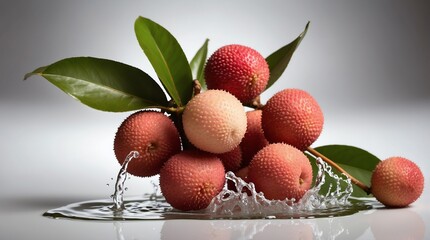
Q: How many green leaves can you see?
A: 5